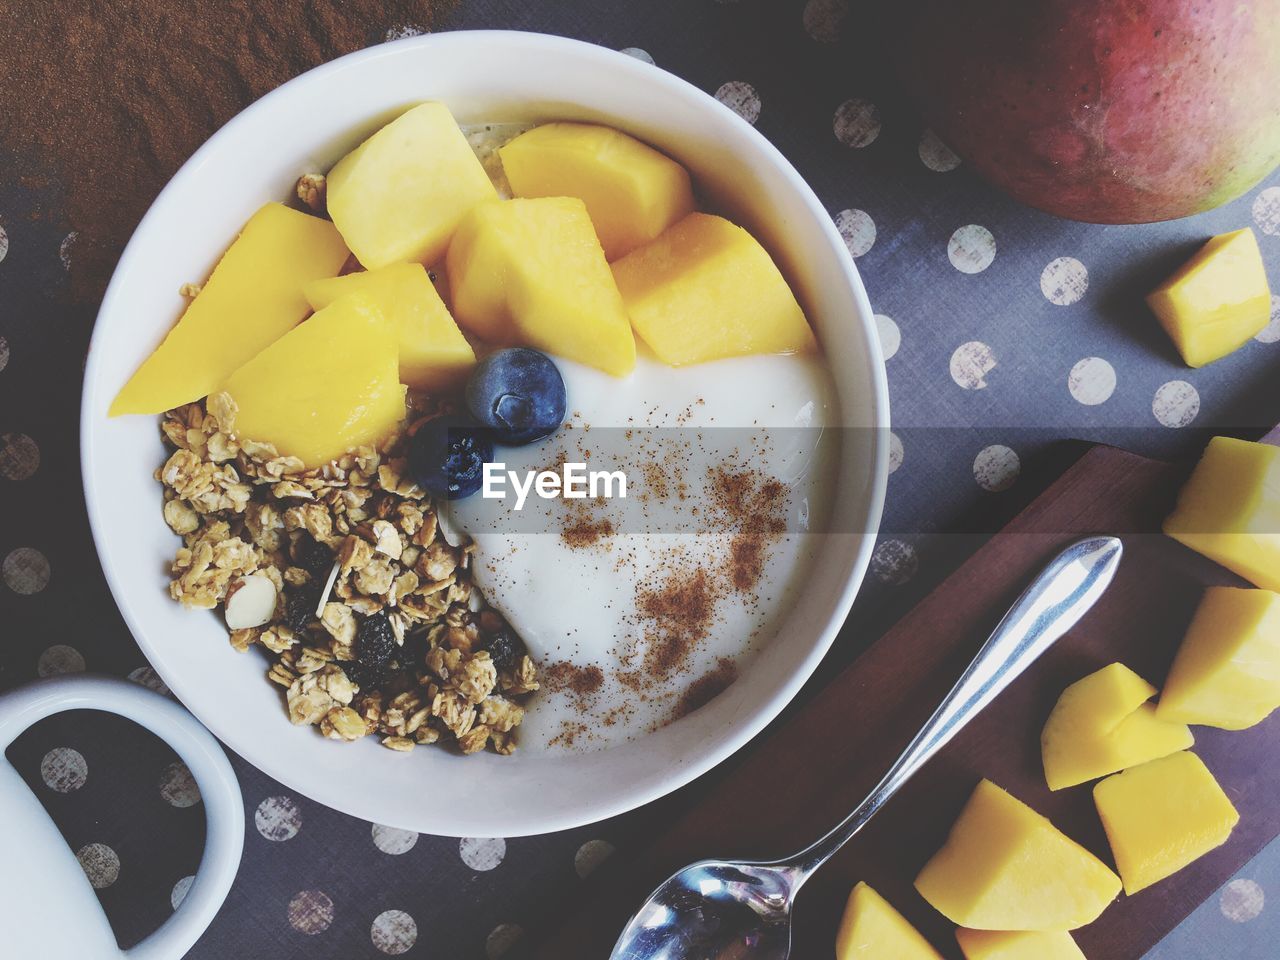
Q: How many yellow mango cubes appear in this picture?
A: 15